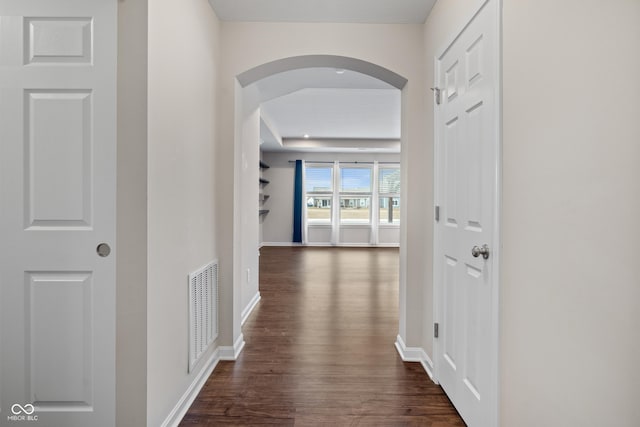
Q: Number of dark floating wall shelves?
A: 4